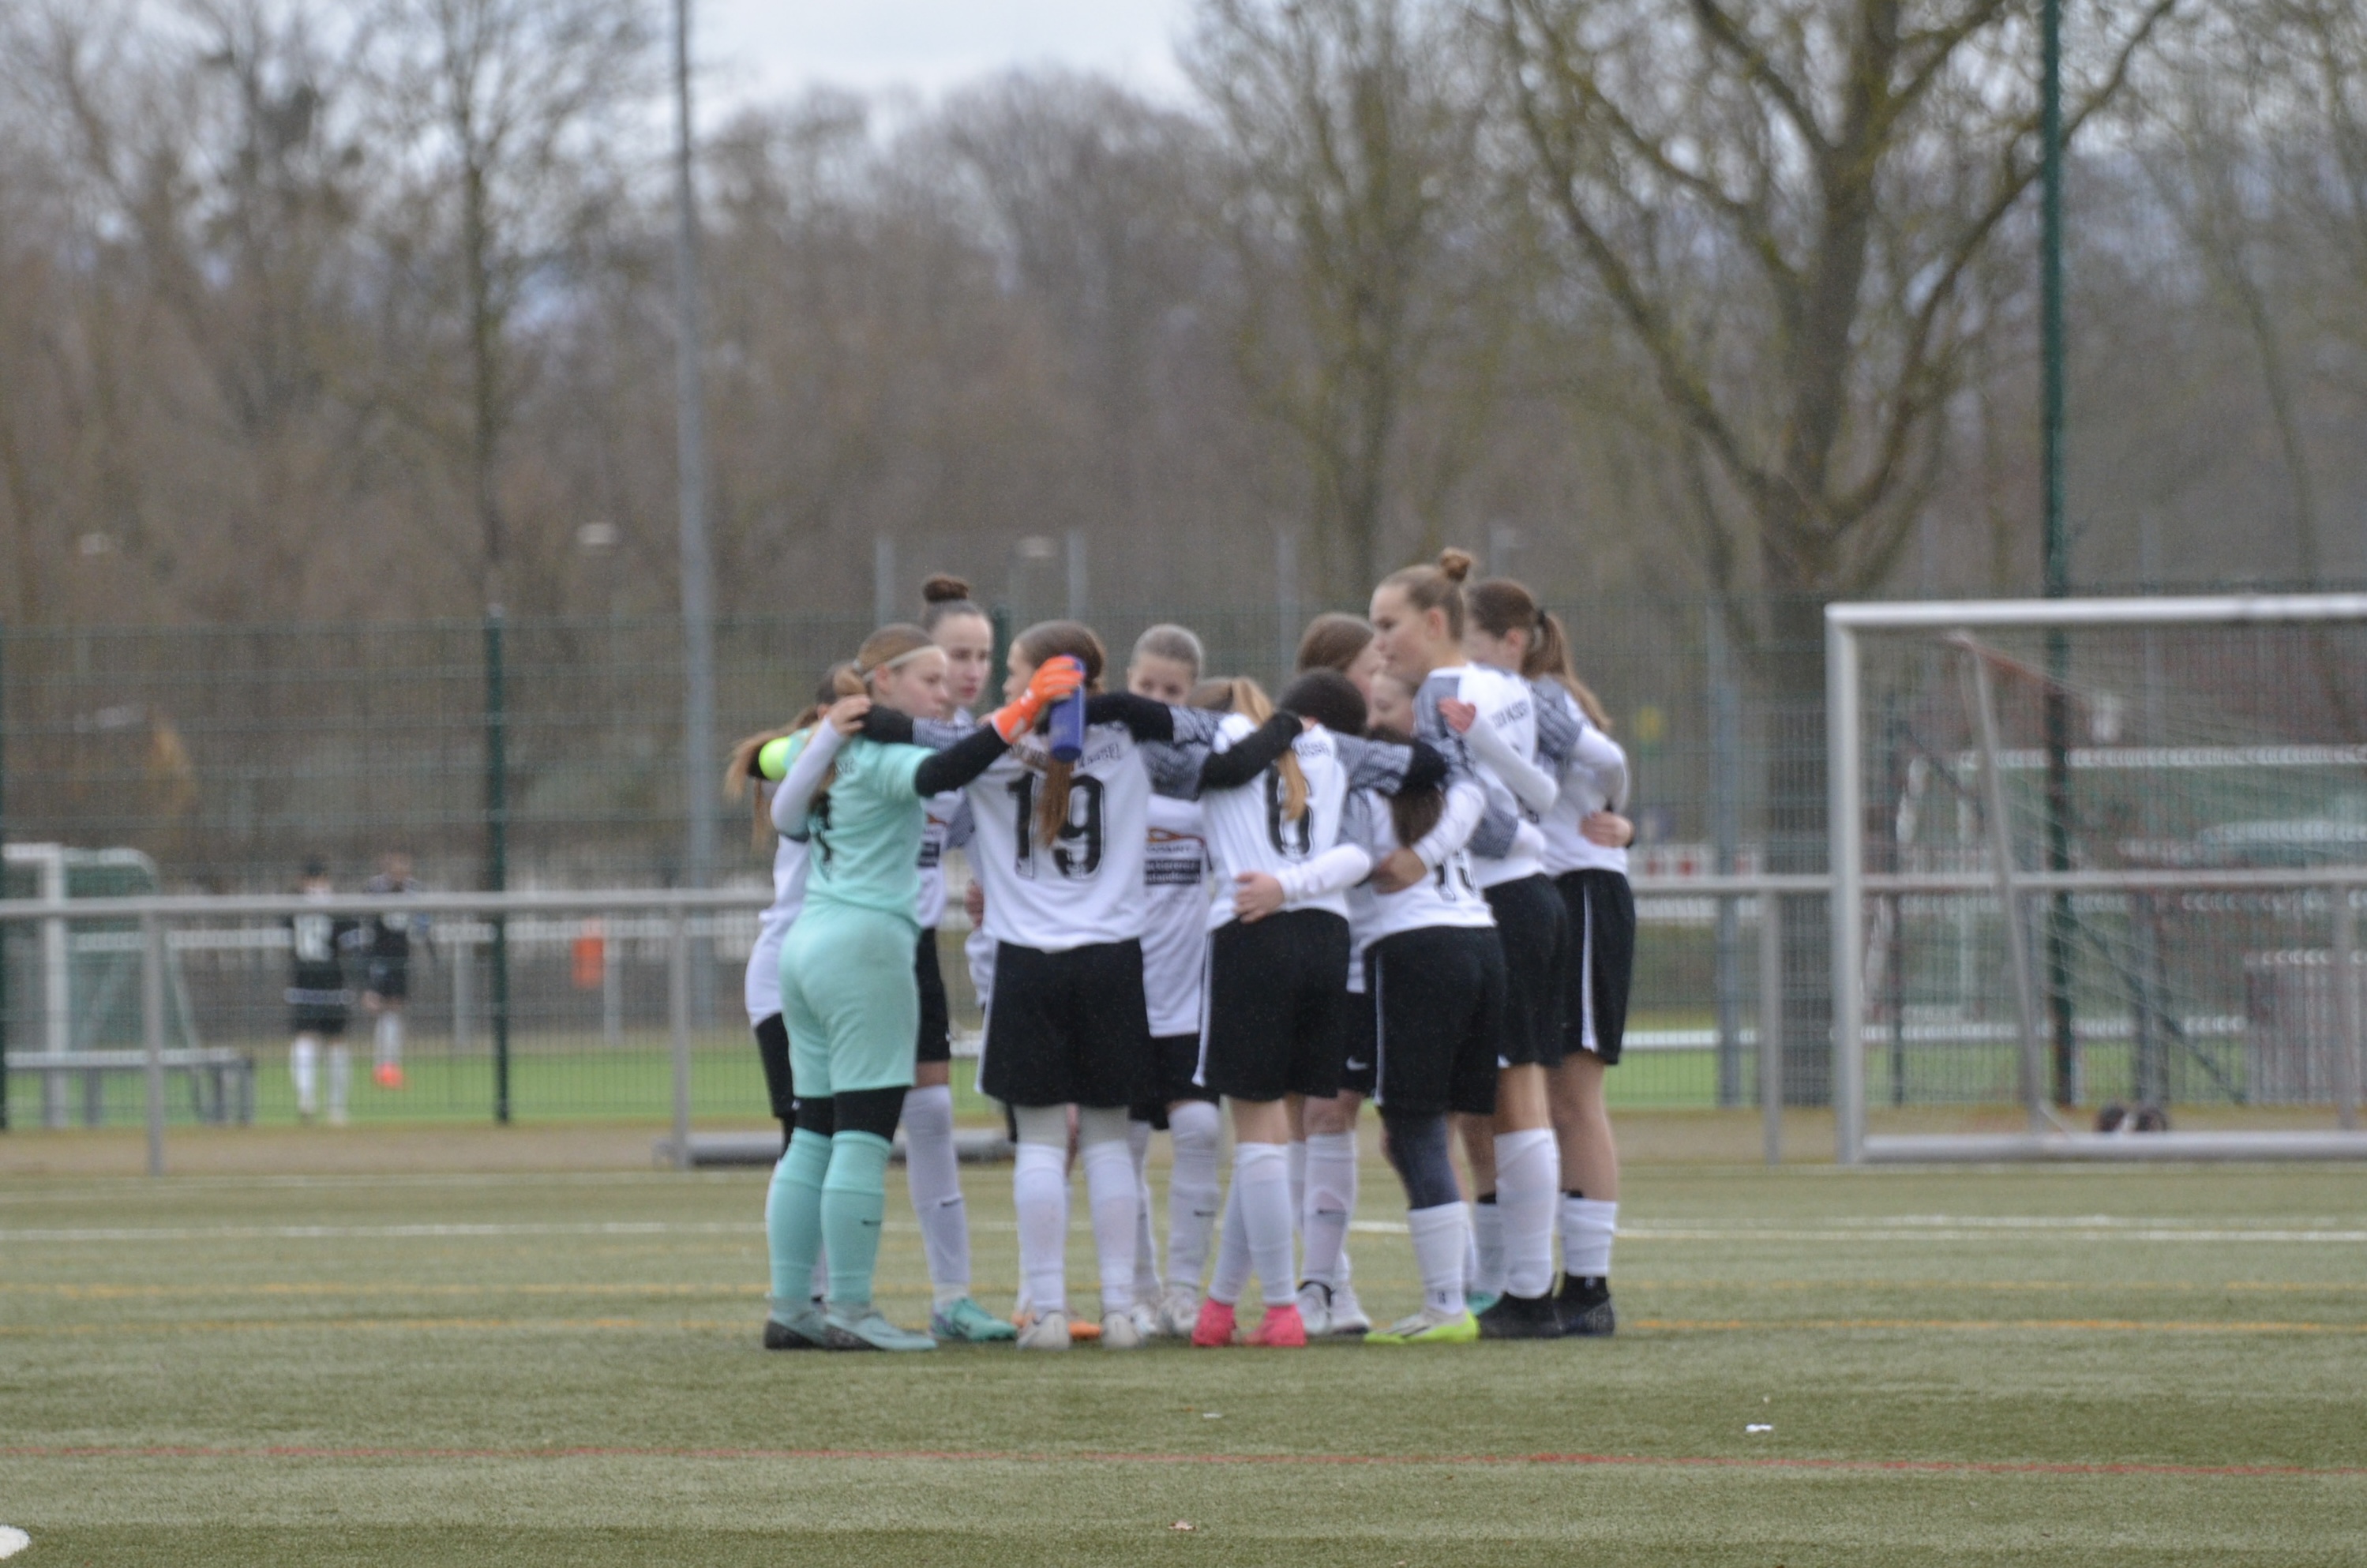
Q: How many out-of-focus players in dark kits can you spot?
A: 2